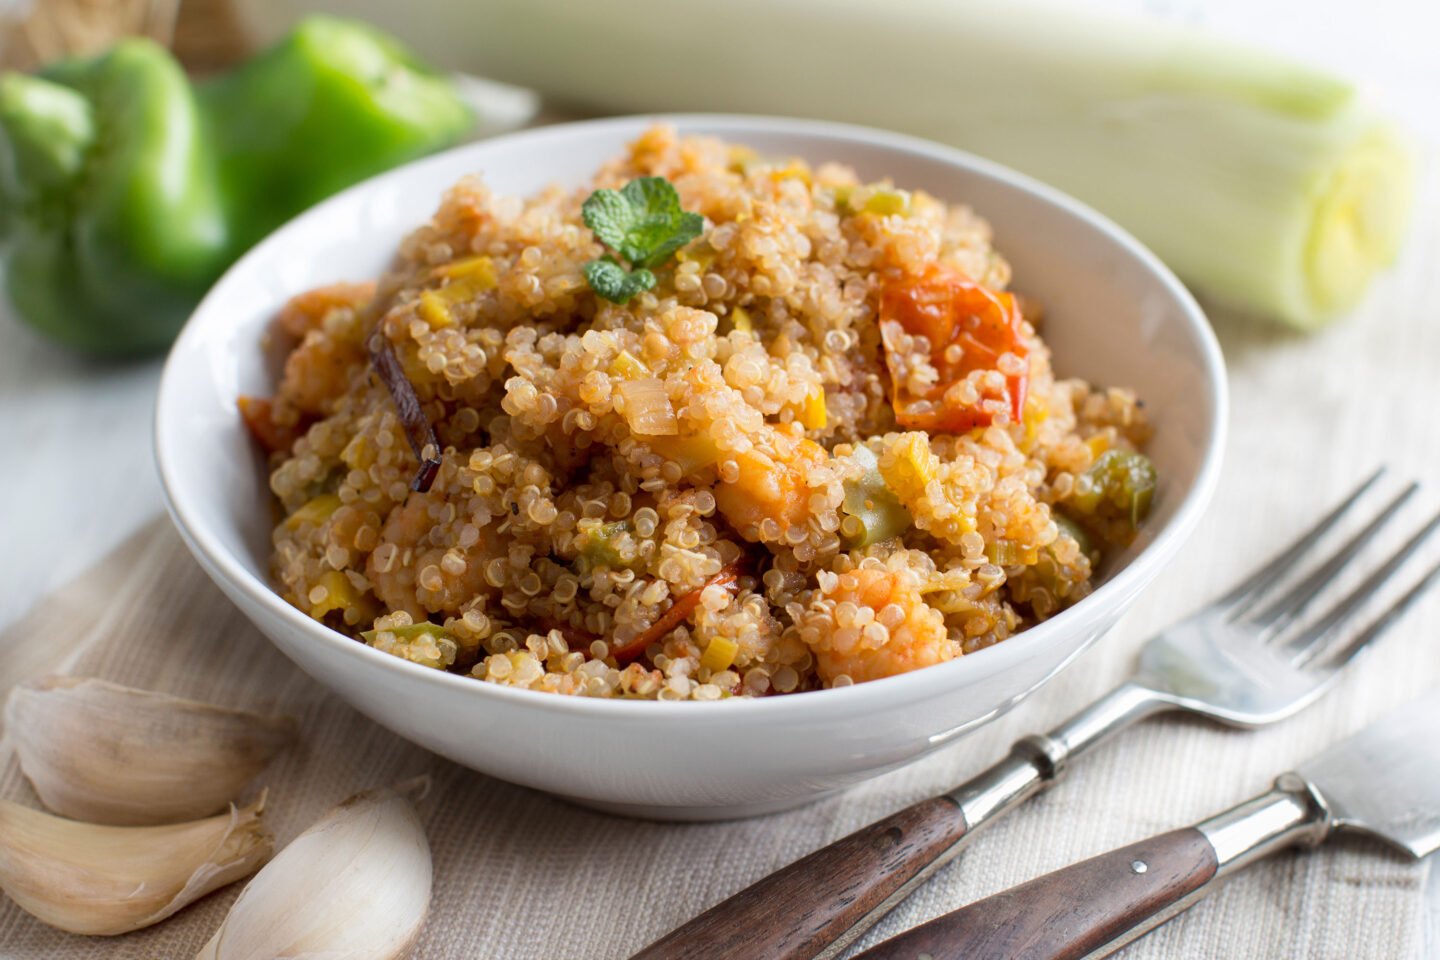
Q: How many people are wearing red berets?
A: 0